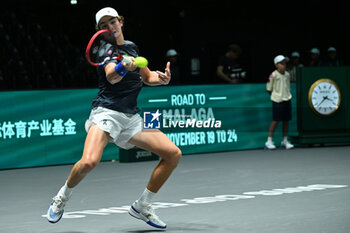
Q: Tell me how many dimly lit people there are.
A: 5